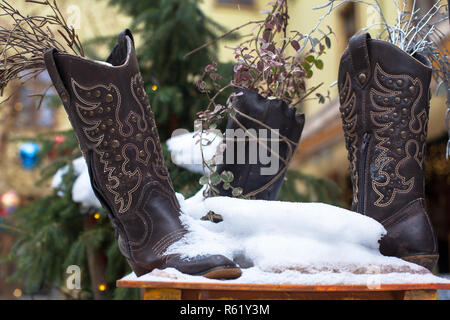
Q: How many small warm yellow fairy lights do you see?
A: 3